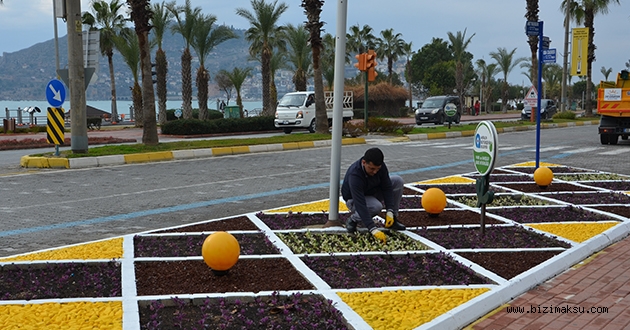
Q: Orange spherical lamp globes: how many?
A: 3